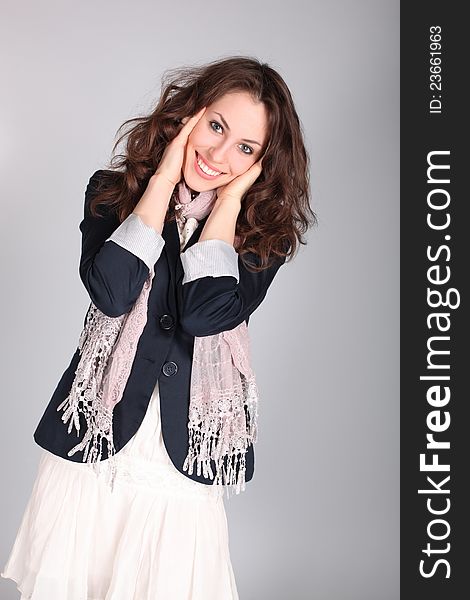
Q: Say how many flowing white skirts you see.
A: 1